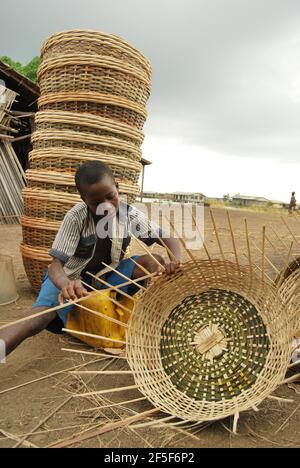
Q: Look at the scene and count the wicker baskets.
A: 12